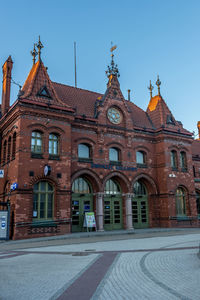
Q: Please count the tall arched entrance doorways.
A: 3